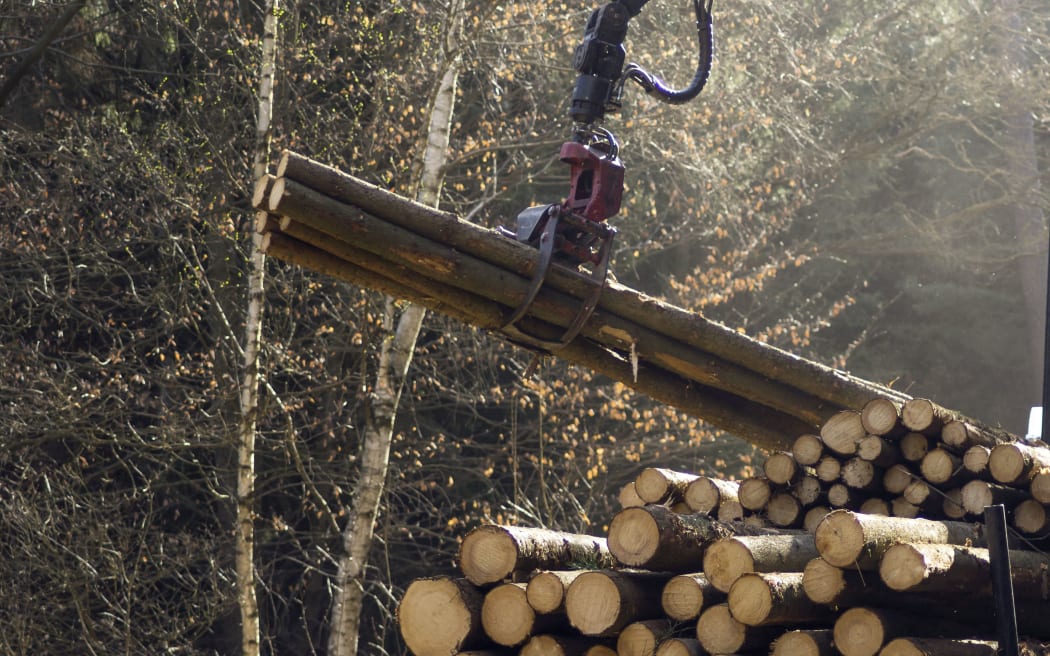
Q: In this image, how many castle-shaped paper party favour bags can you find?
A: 0